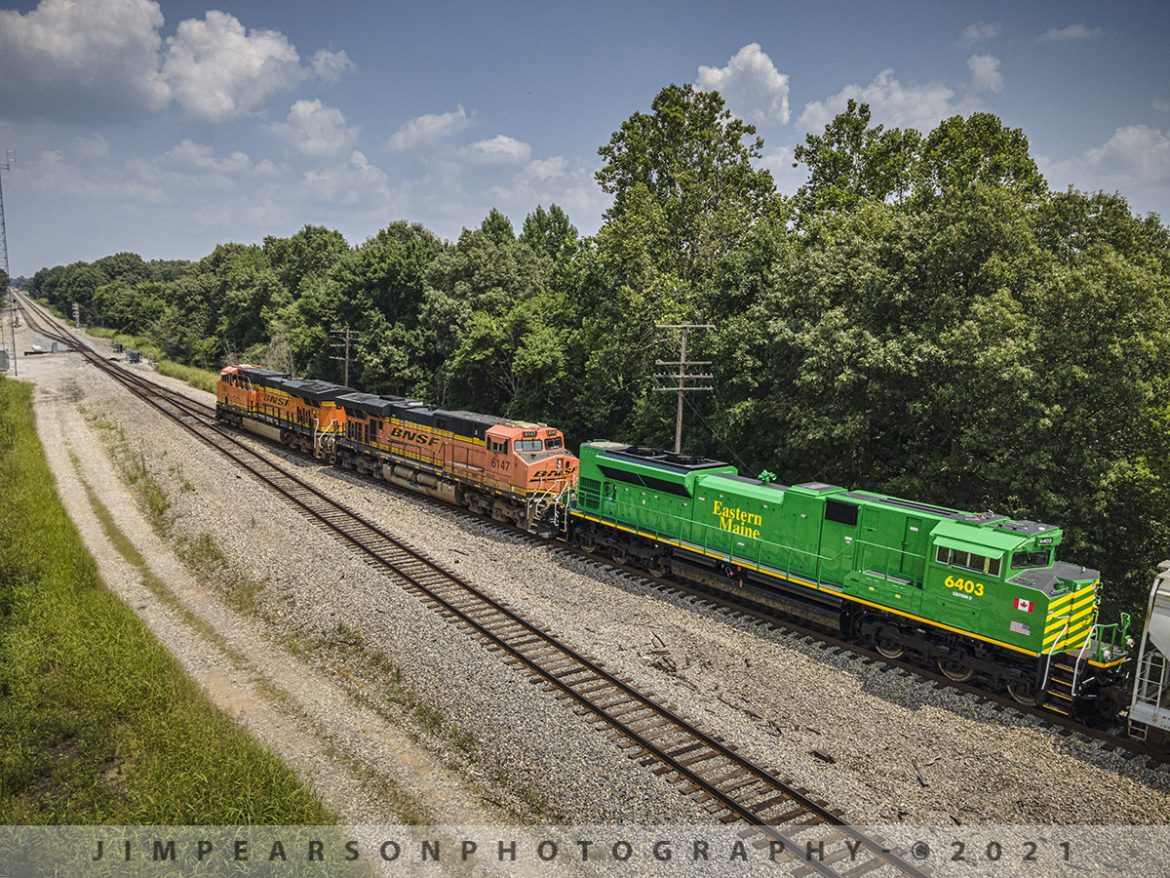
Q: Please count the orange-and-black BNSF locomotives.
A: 2